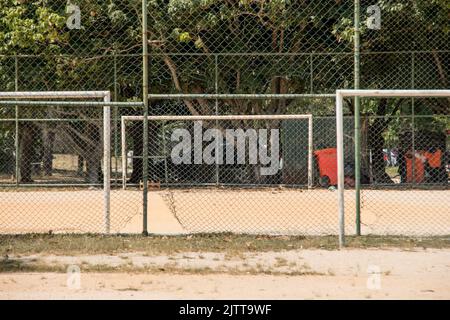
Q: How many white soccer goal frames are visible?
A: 3